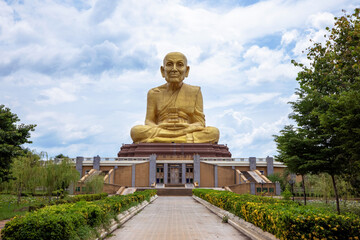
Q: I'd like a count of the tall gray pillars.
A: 6